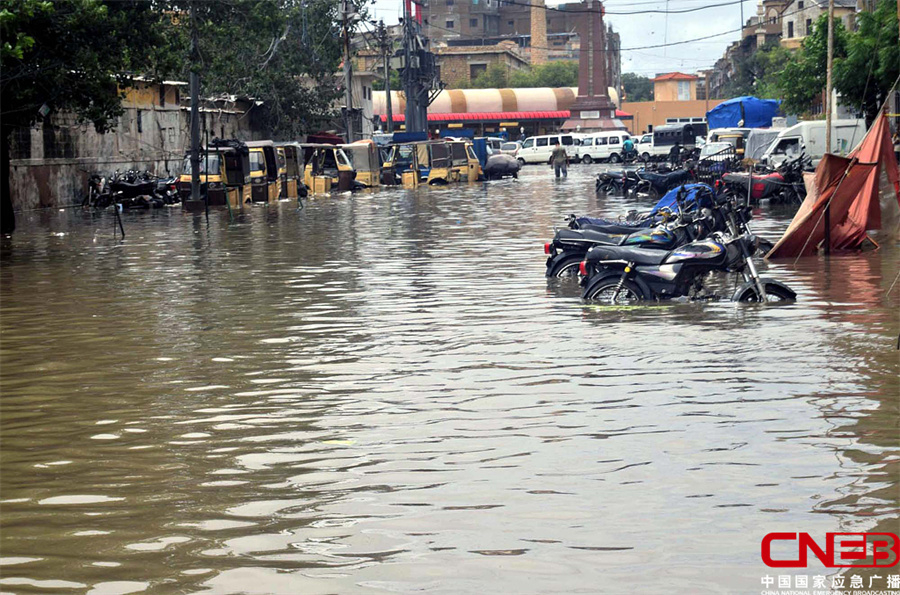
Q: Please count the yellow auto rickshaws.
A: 7